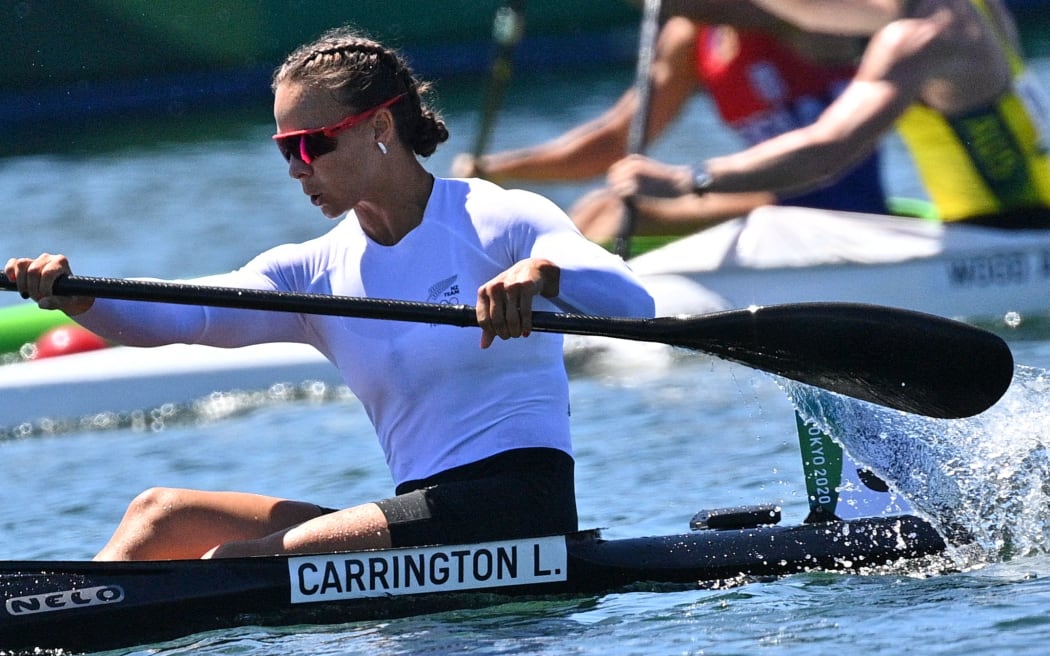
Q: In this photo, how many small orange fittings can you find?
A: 0